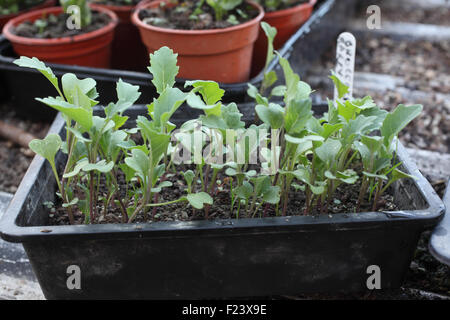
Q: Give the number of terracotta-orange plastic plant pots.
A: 5